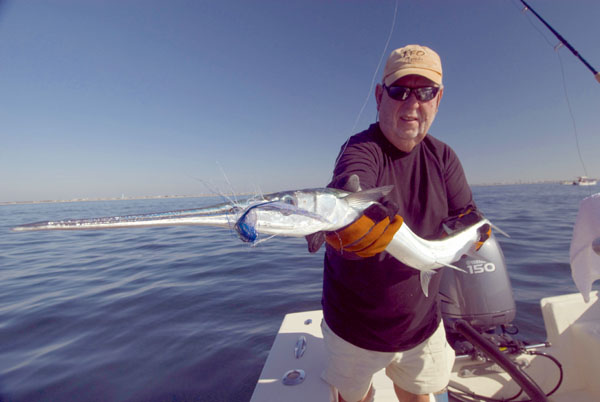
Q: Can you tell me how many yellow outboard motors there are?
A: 0